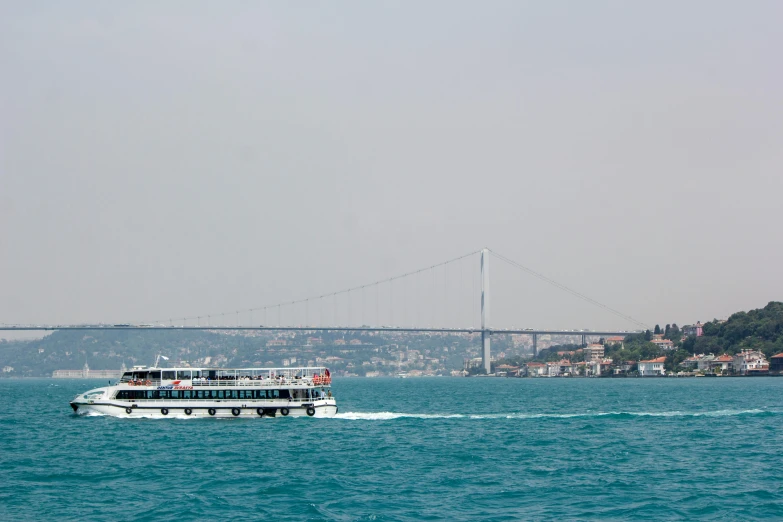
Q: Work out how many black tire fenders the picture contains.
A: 8